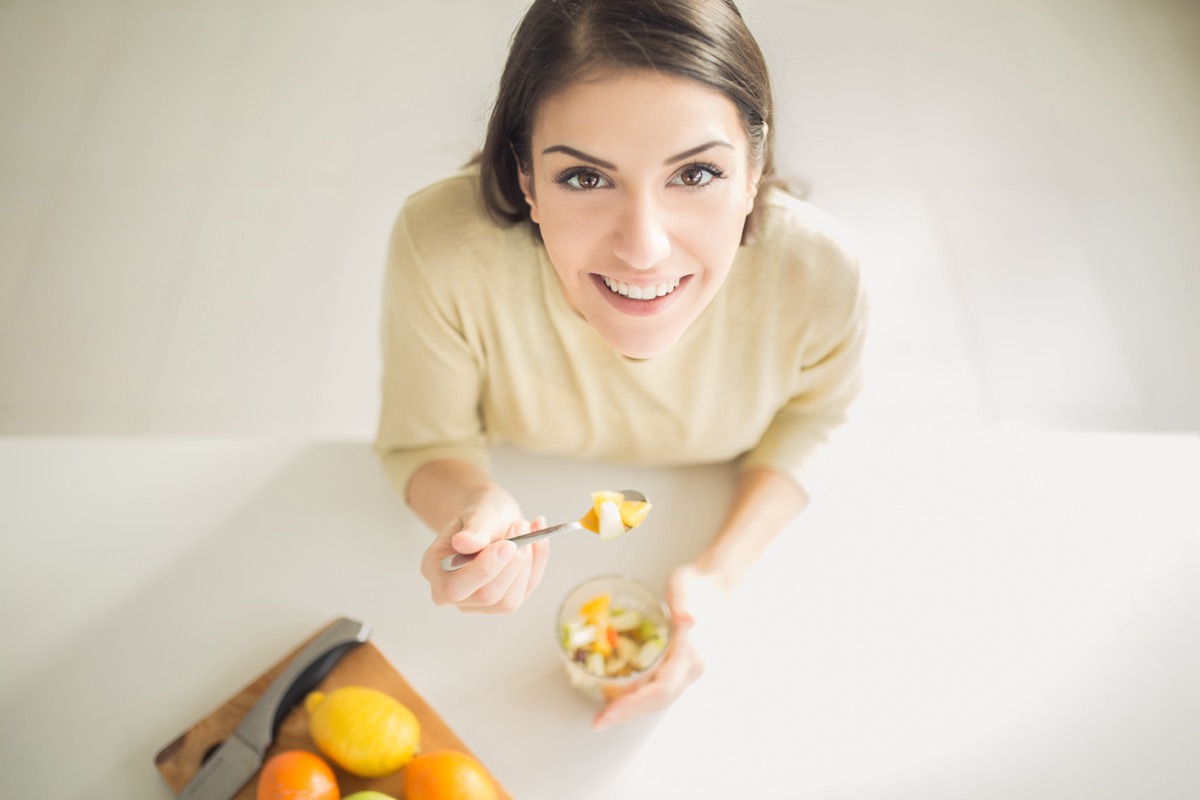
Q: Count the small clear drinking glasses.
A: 1